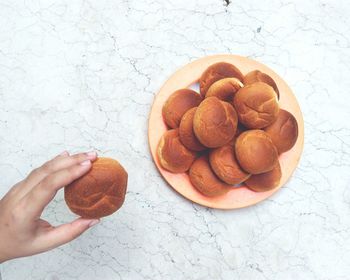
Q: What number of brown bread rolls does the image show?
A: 14